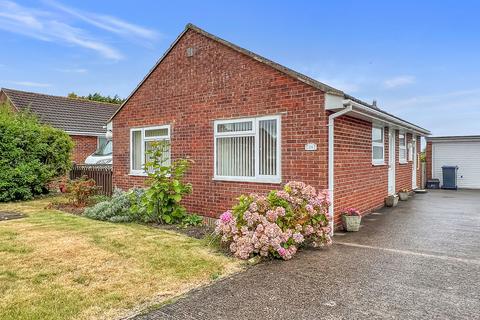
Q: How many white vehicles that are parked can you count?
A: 1